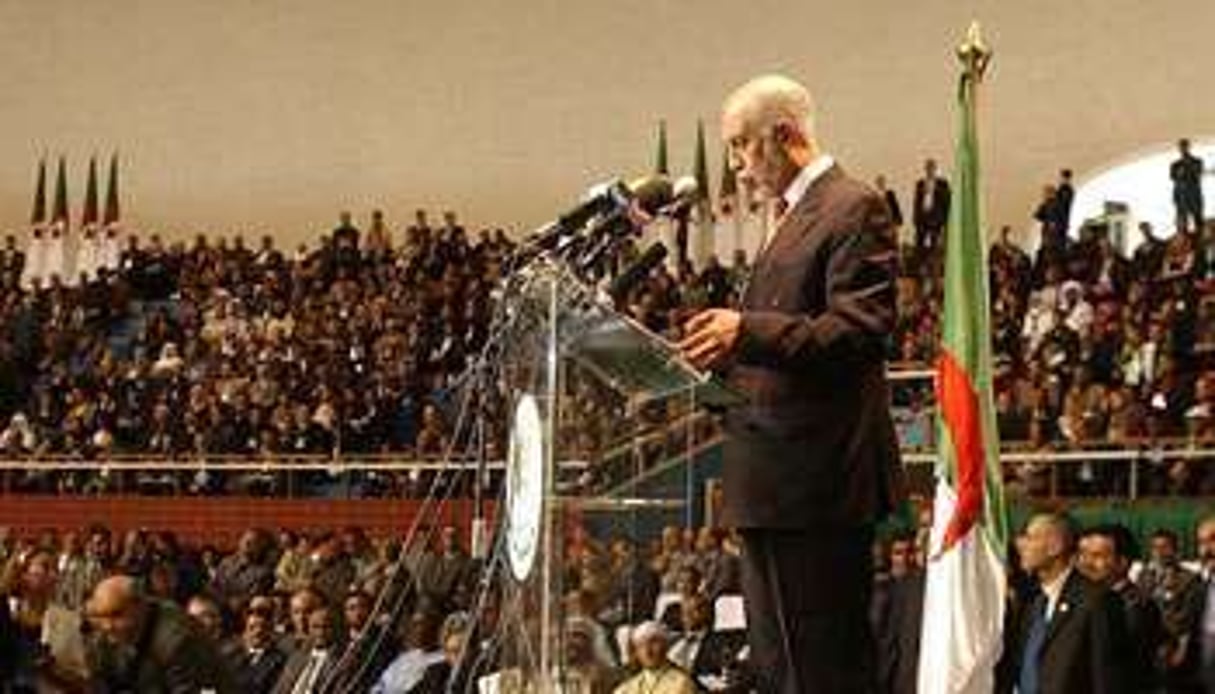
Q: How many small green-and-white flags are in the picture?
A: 7